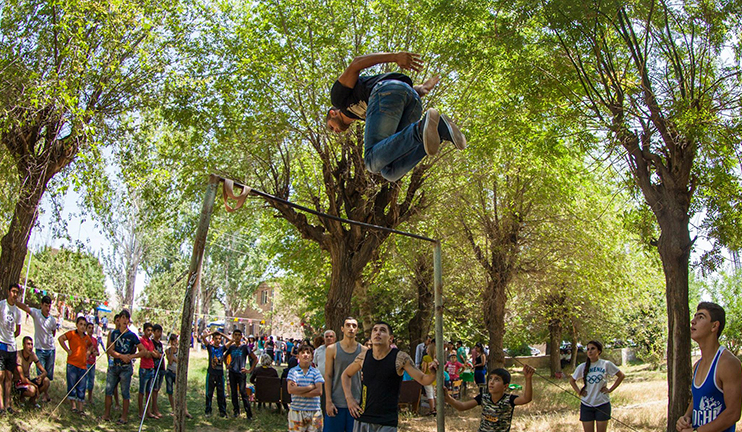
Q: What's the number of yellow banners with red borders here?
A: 0